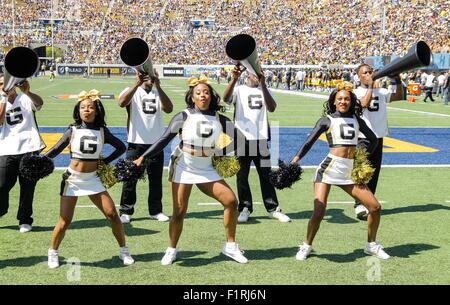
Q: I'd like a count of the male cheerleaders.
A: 4